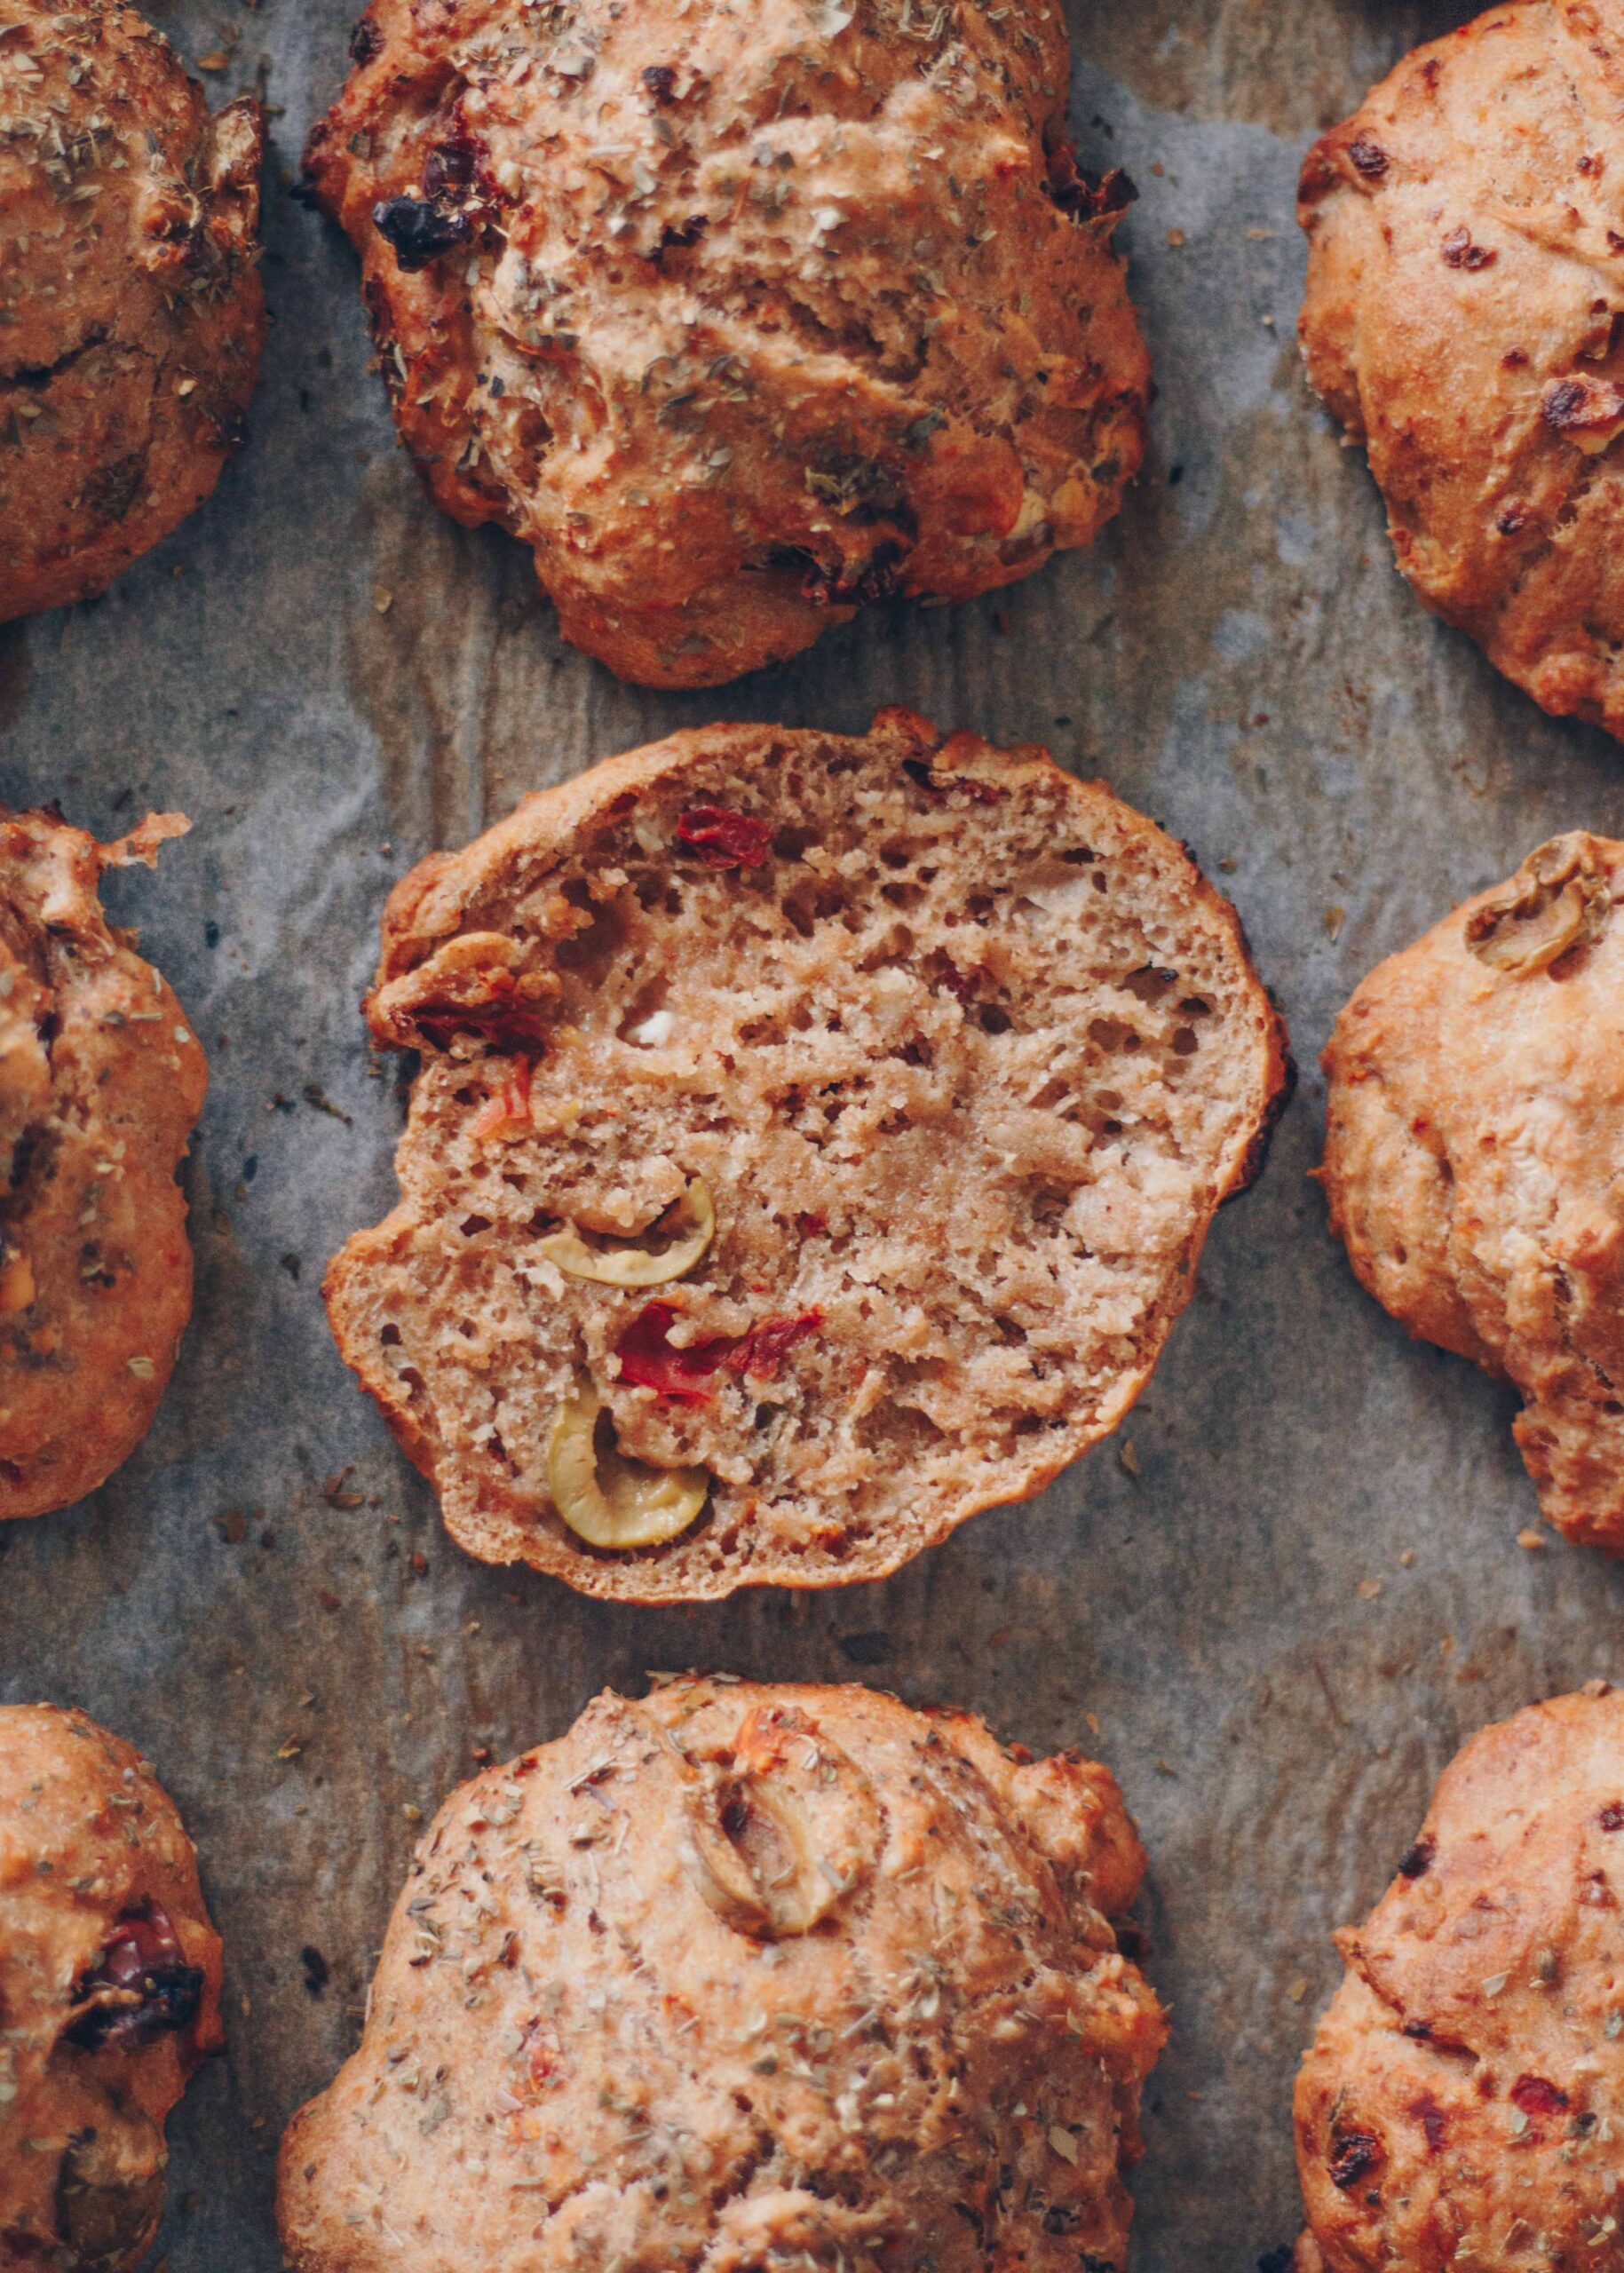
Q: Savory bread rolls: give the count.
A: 9